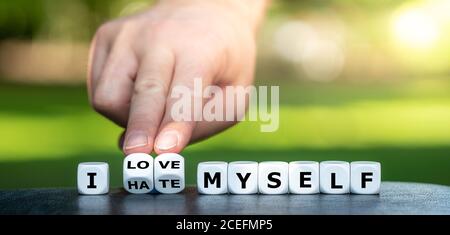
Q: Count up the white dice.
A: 9